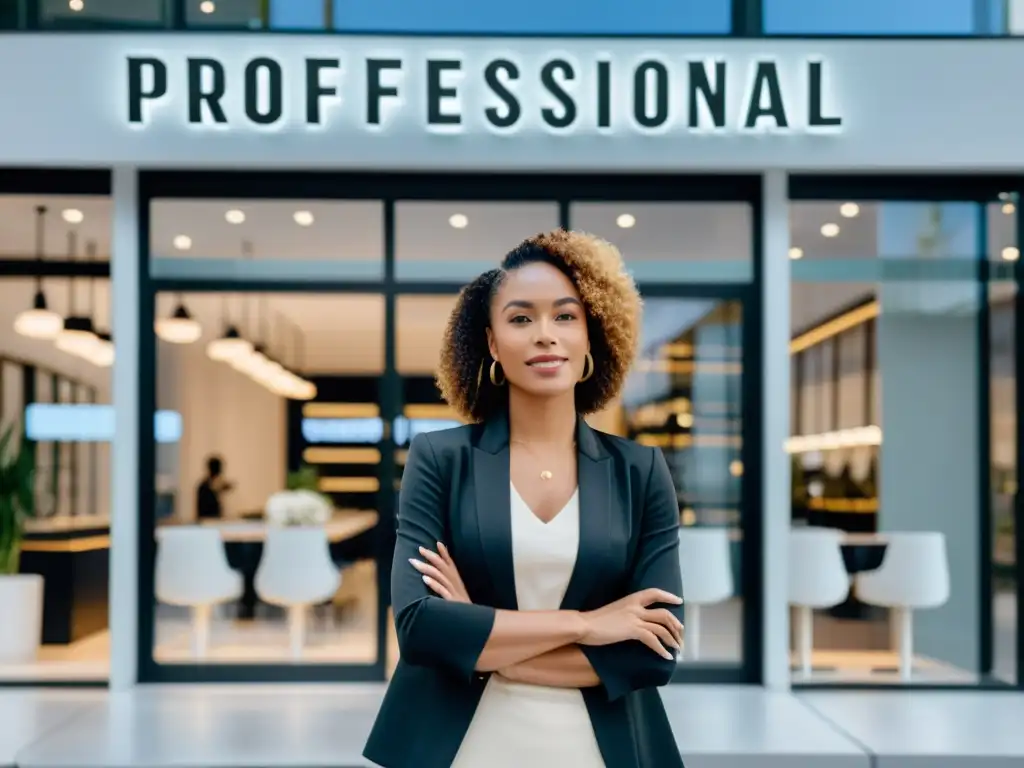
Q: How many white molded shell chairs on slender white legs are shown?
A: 5